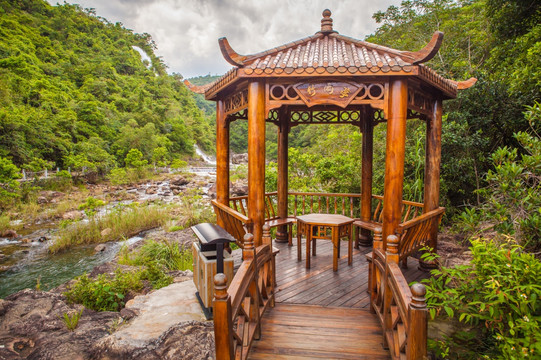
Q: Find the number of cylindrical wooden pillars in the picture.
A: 6